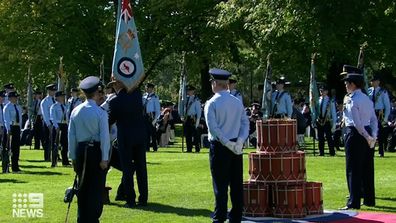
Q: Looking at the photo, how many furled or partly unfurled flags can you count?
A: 8